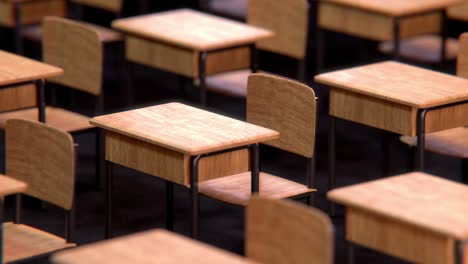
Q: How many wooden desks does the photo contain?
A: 9